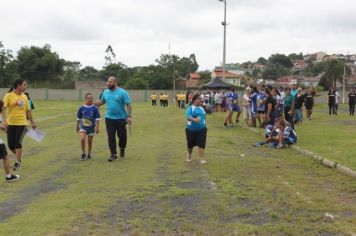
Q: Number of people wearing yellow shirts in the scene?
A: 6